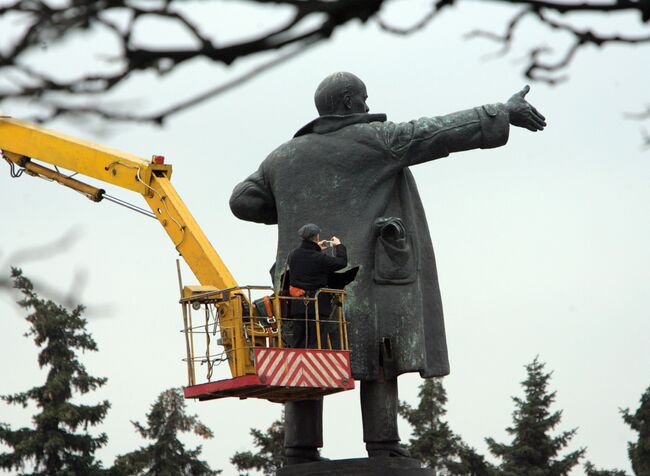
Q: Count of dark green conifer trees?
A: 6